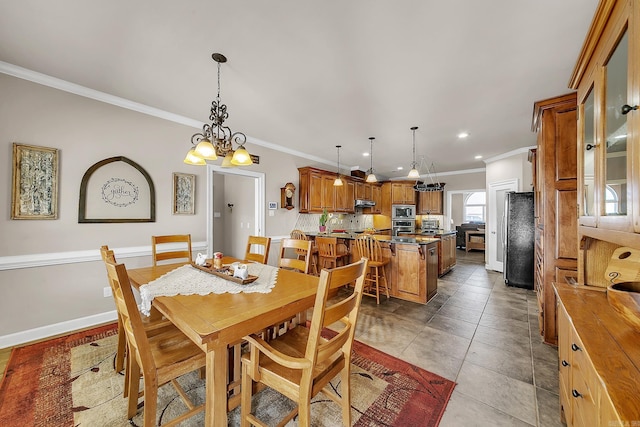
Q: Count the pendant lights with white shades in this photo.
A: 3